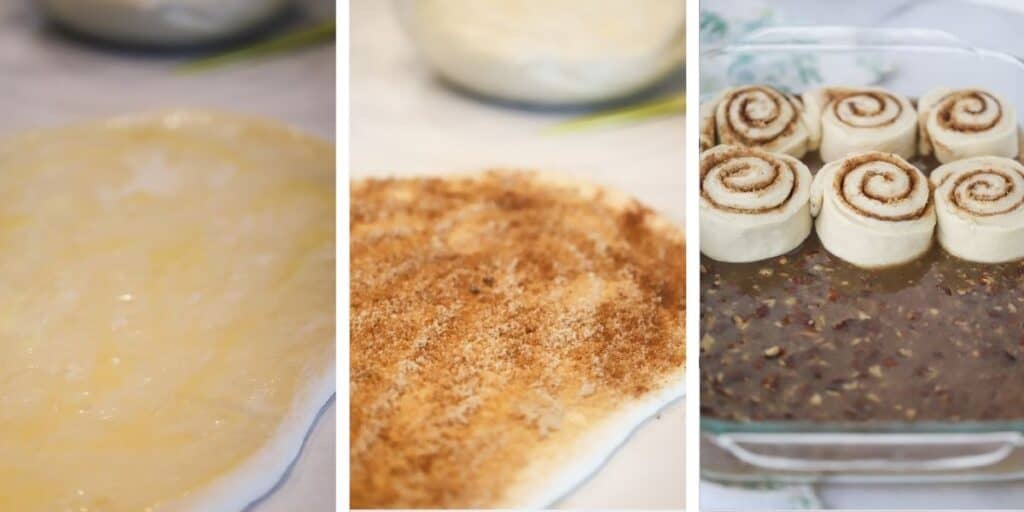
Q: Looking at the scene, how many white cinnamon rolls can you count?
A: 6